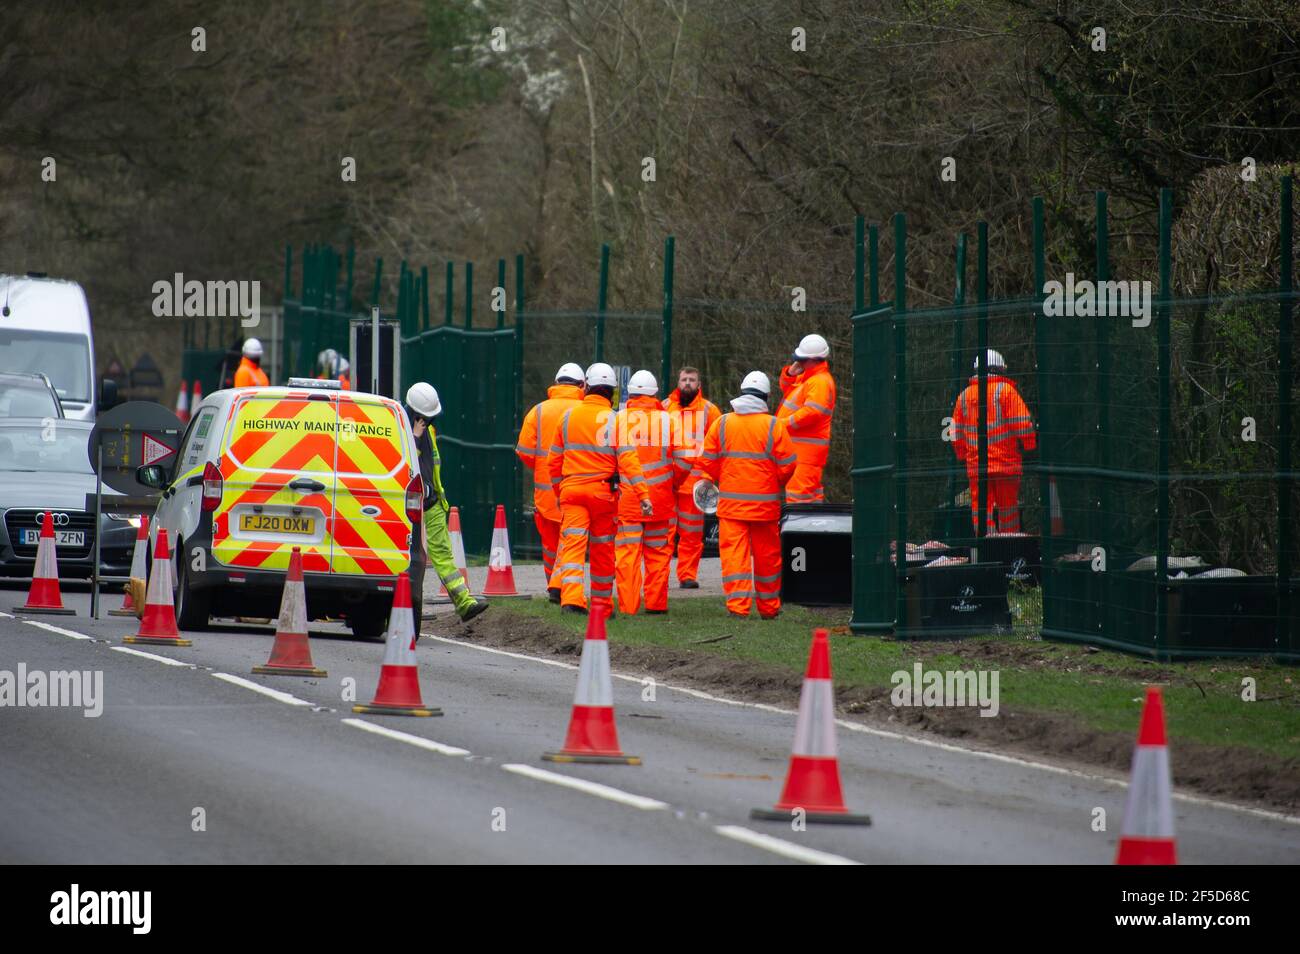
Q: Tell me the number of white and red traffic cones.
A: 13